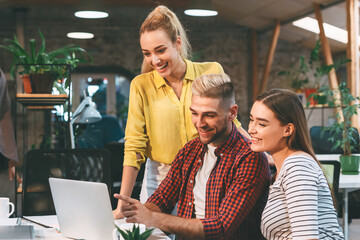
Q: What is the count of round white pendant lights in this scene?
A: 3